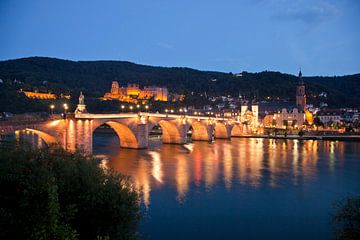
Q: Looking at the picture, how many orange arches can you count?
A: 6